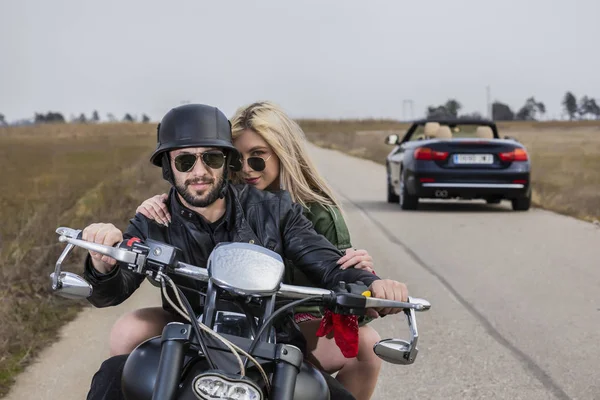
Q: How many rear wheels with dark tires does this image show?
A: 2